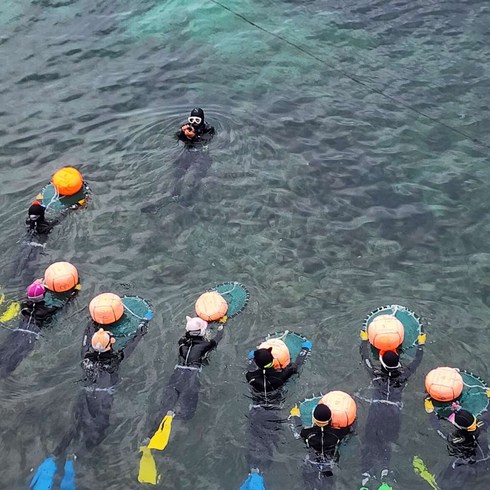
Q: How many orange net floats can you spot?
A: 8